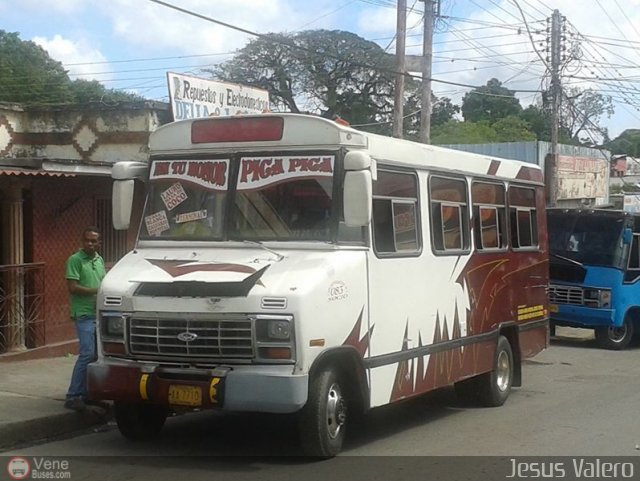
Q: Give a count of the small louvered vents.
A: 2